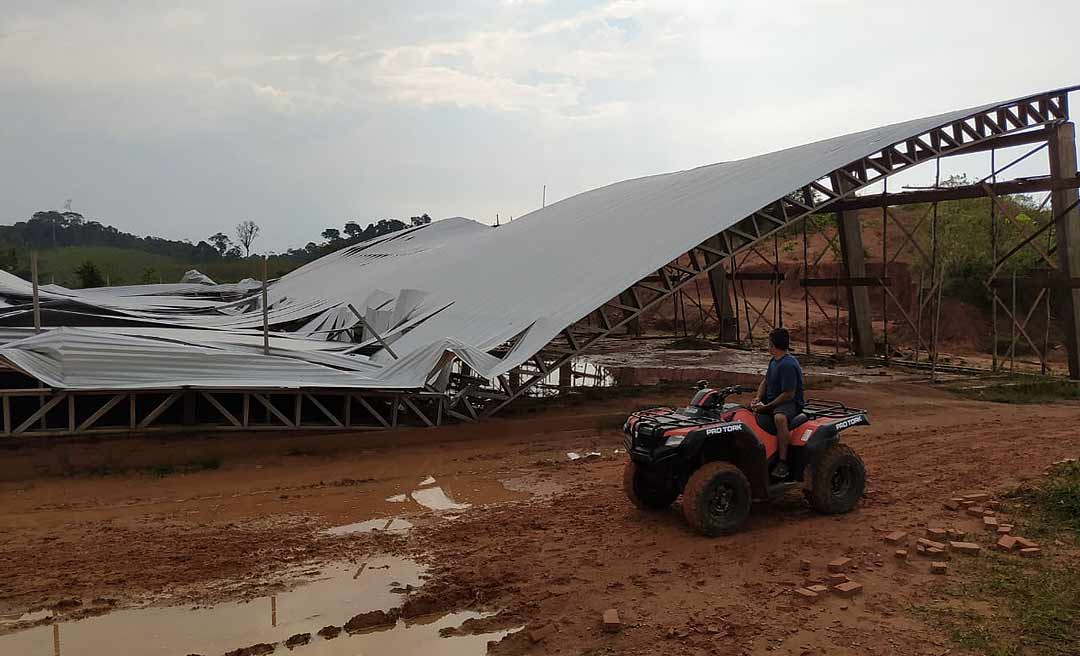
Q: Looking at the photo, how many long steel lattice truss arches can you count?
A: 1